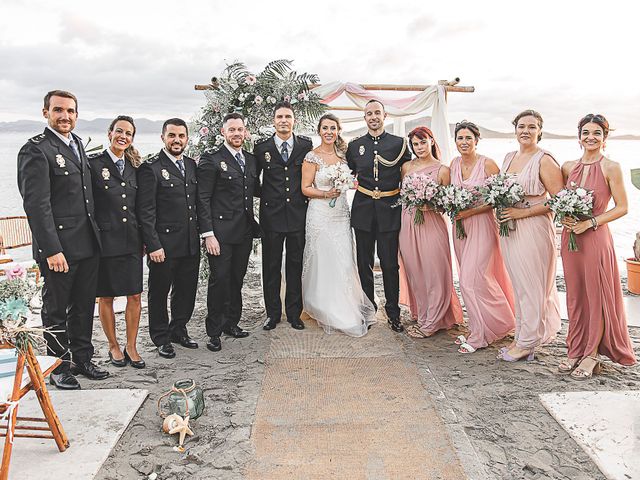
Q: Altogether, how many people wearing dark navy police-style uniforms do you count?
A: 6